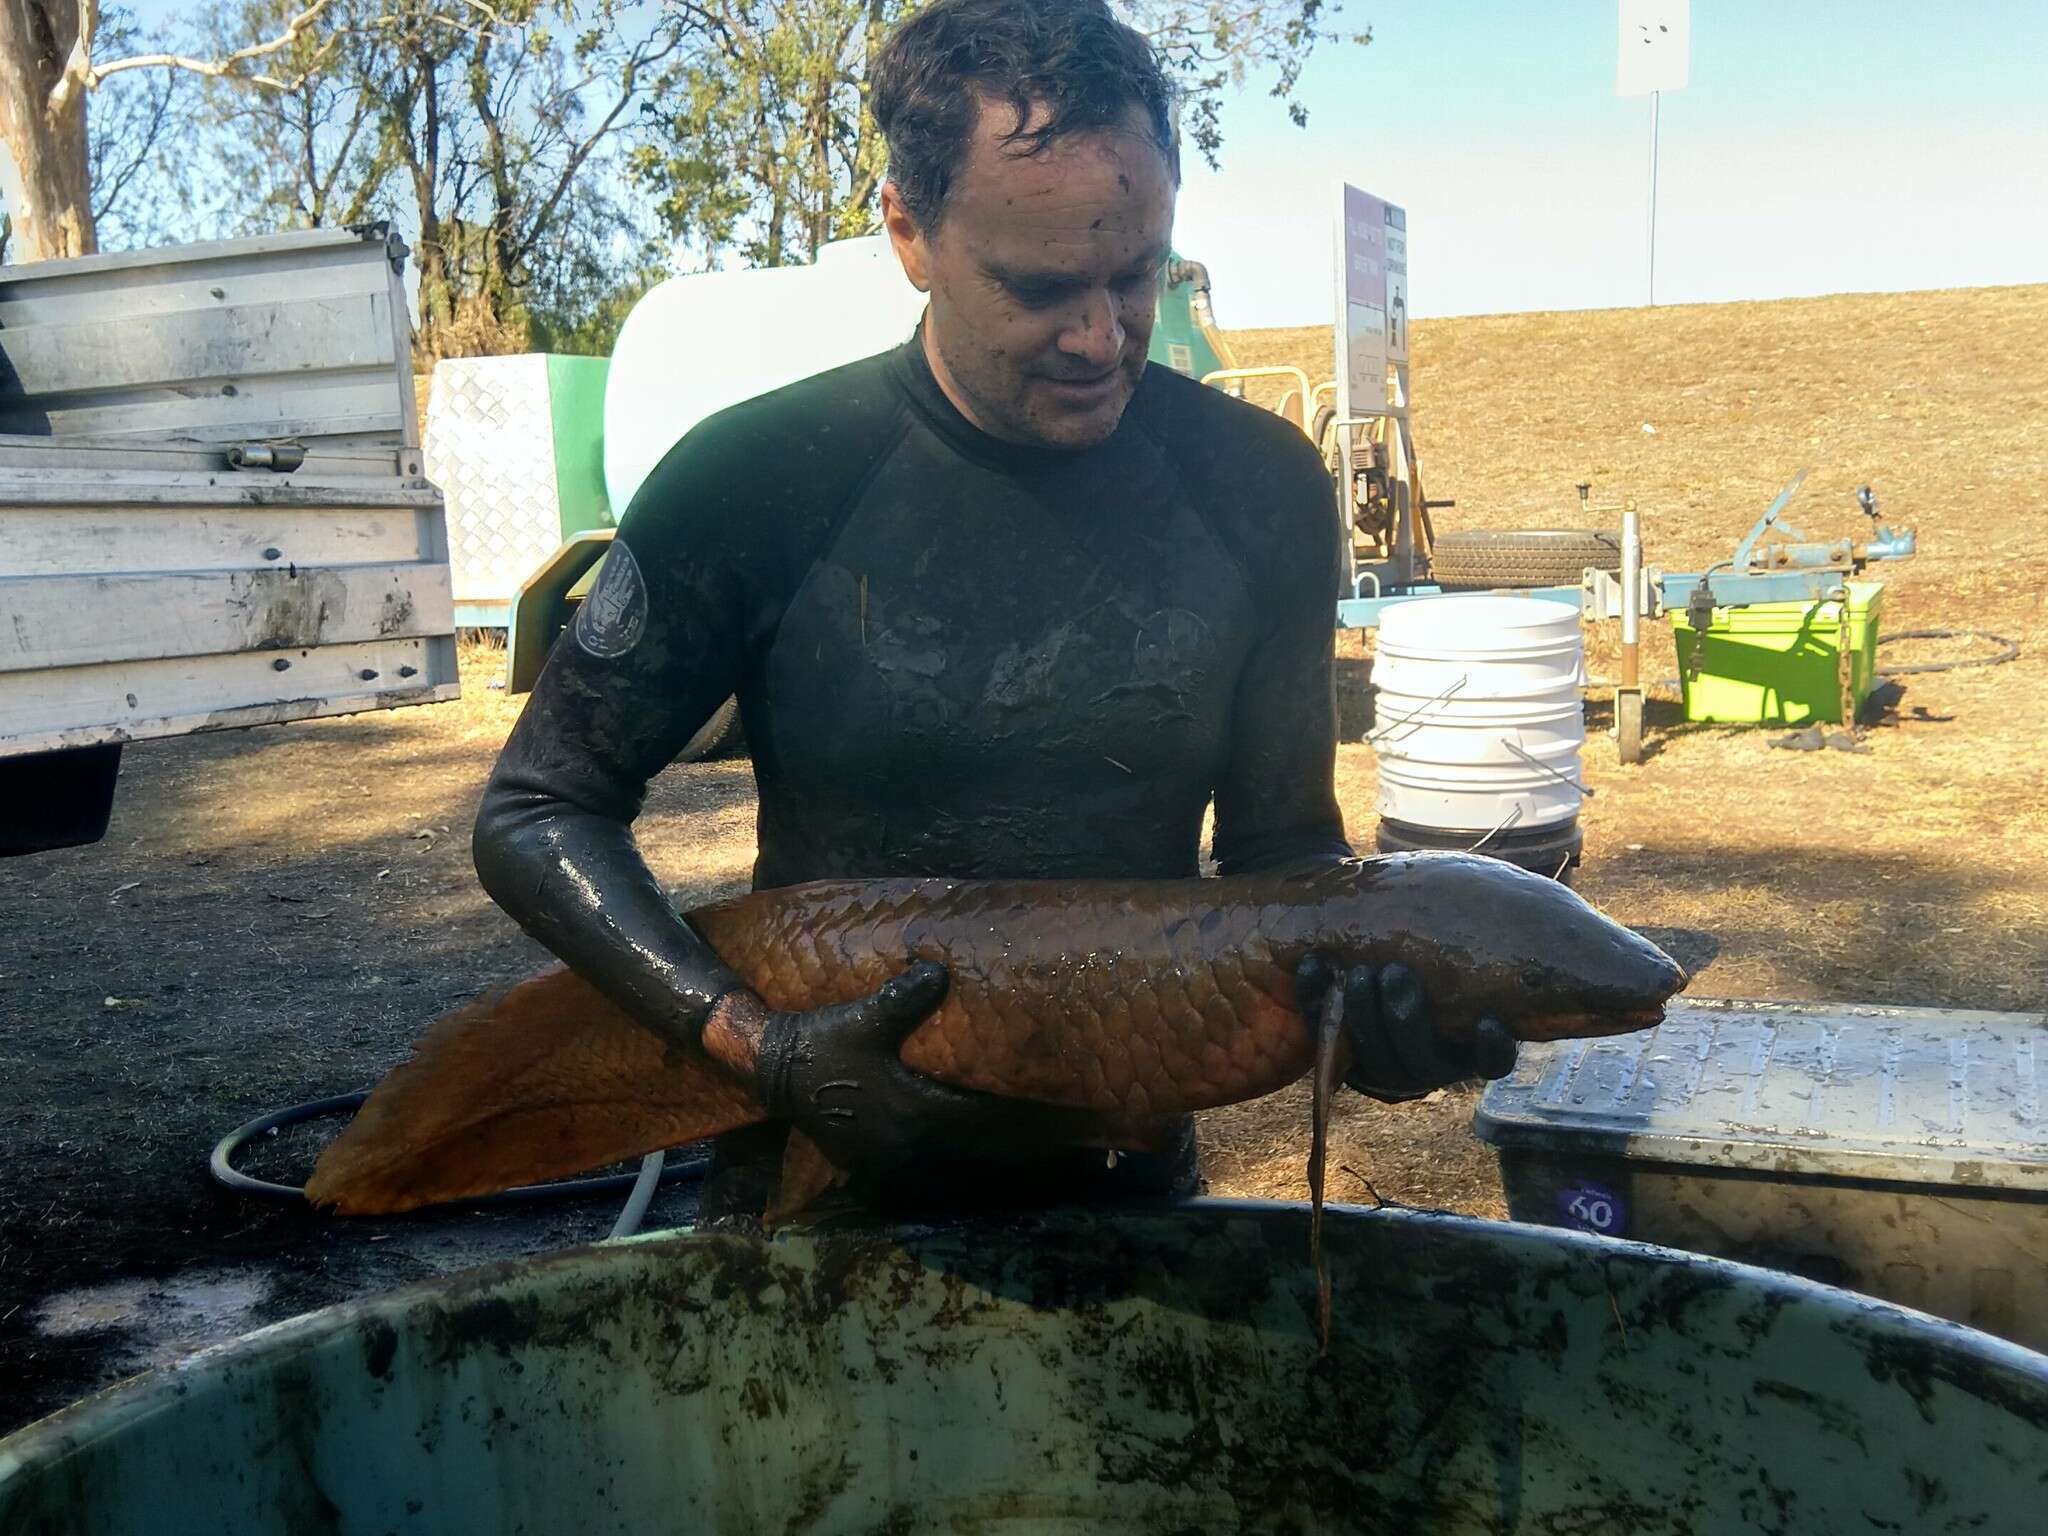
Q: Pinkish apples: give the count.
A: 0